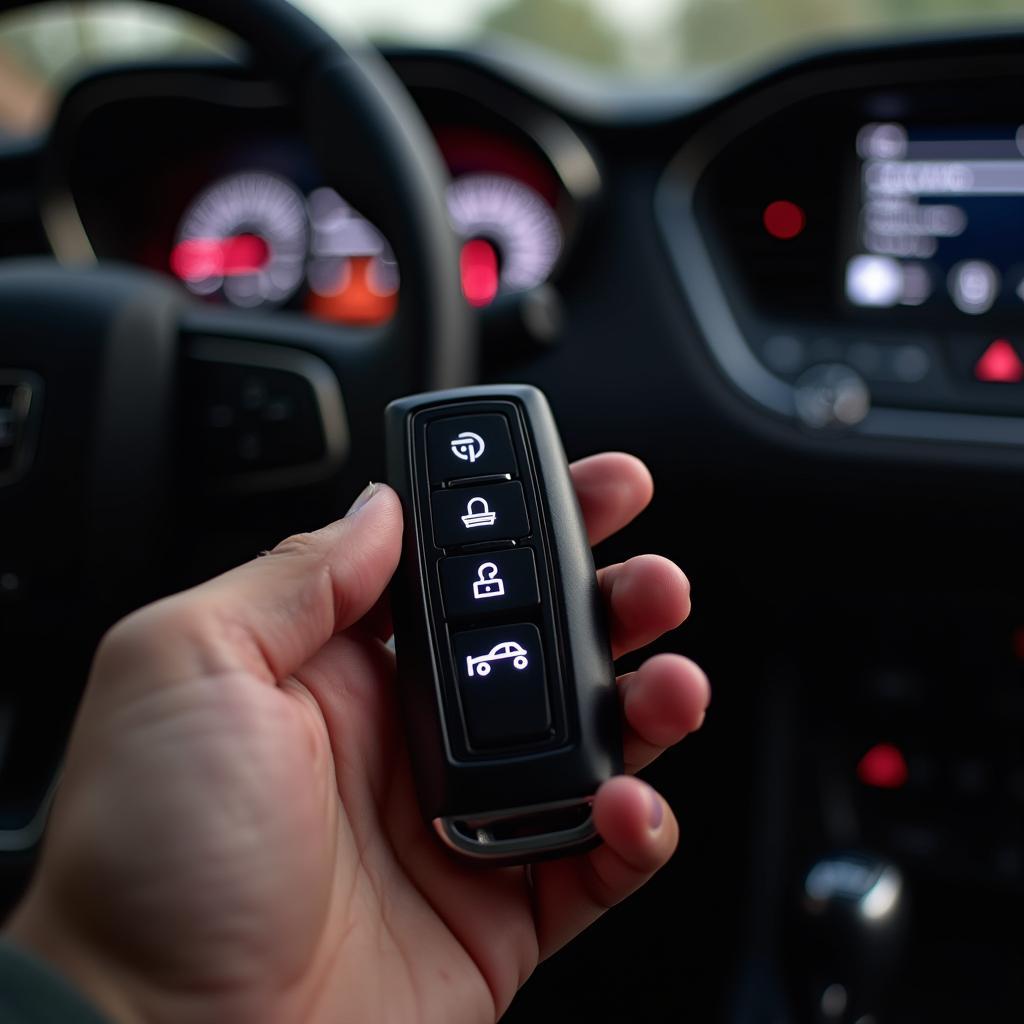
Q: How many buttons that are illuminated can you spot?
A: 4